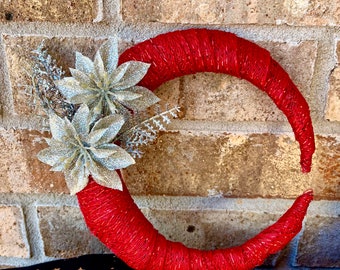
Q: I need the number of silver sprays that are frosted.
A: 2